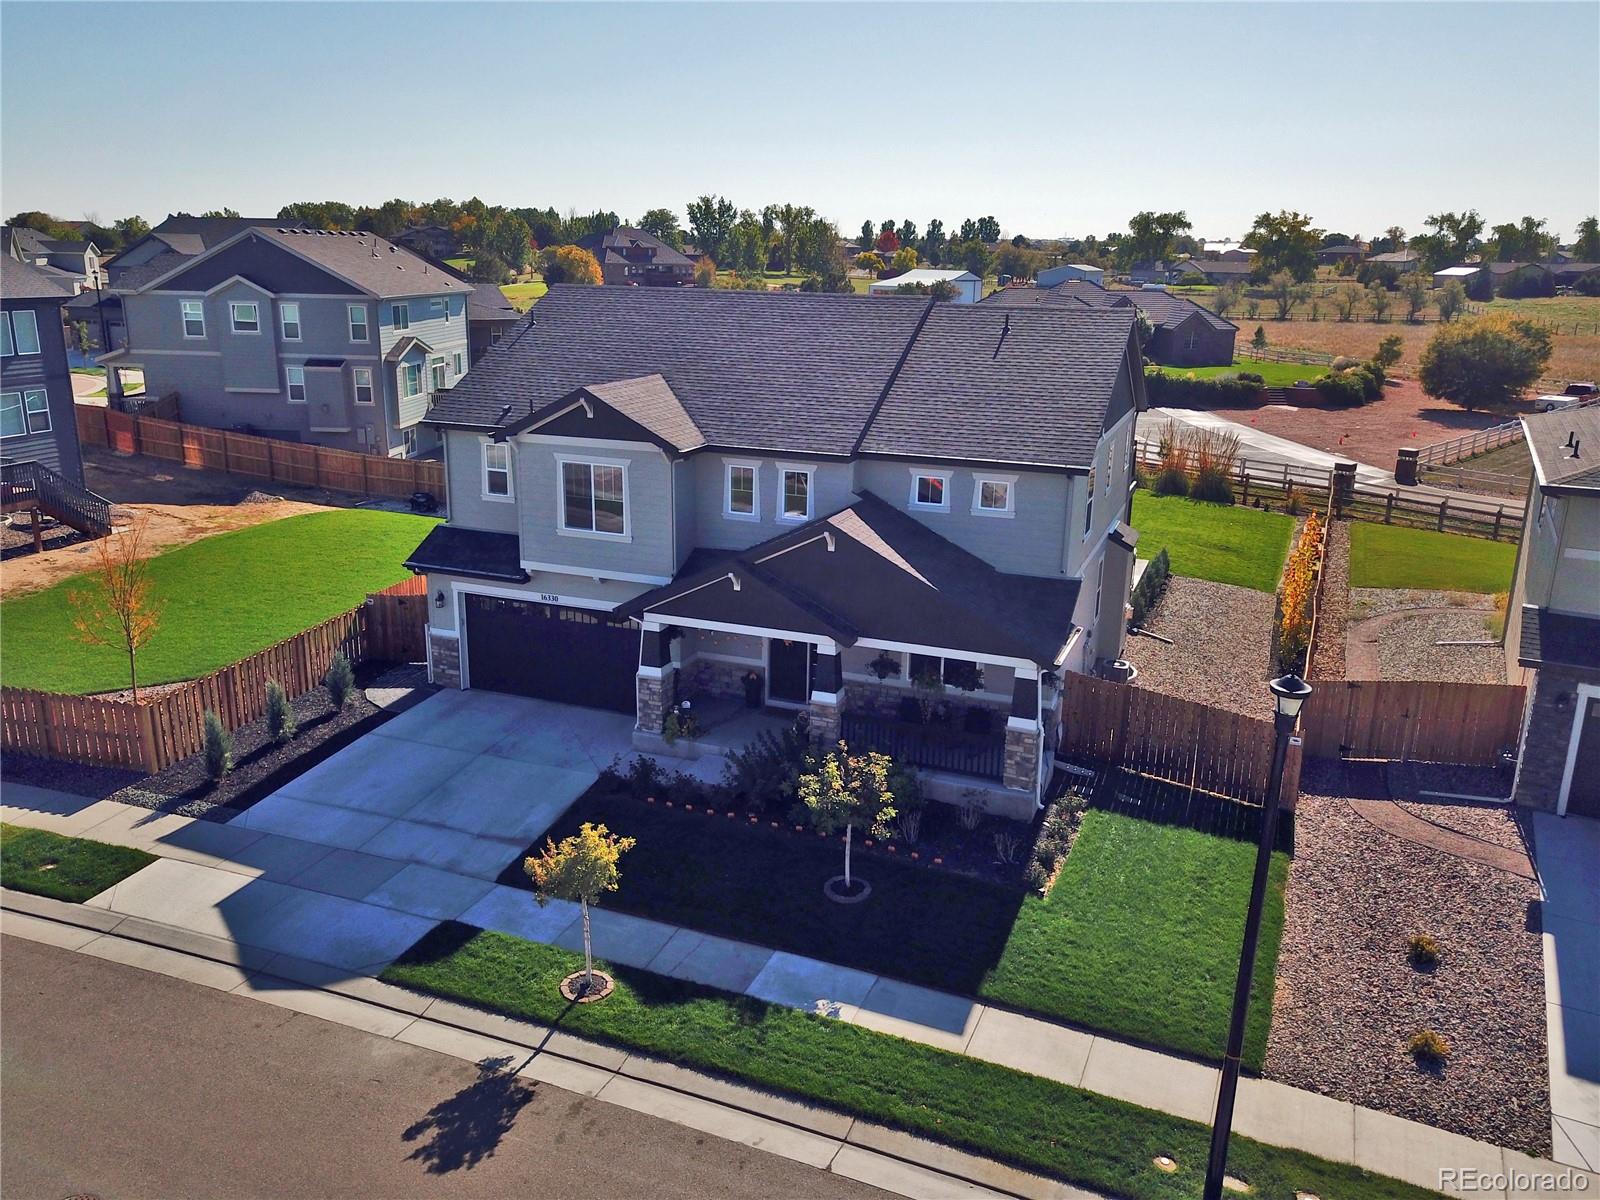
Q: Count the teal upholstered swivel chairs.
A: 0